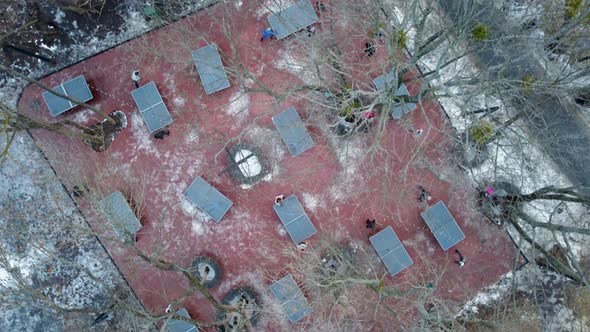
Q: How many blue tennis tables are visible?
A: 13